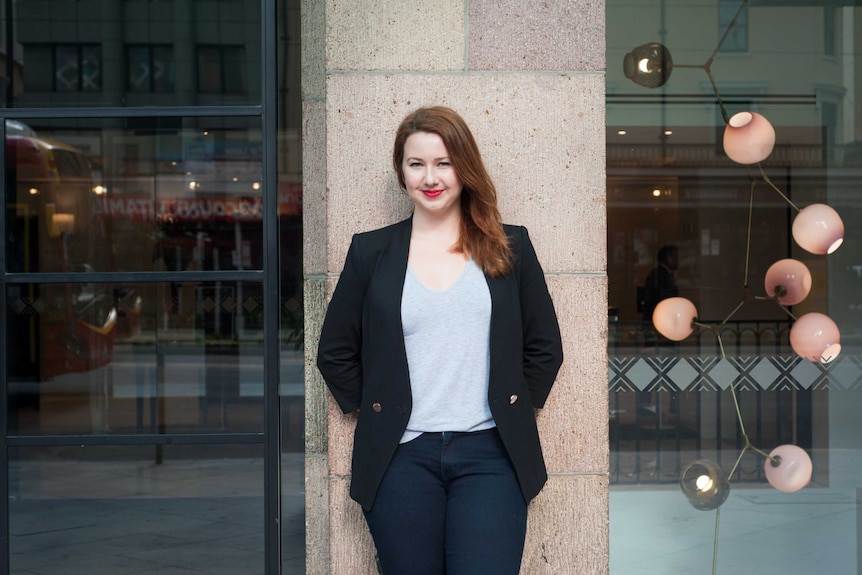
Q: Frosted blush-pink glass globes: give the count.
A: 6